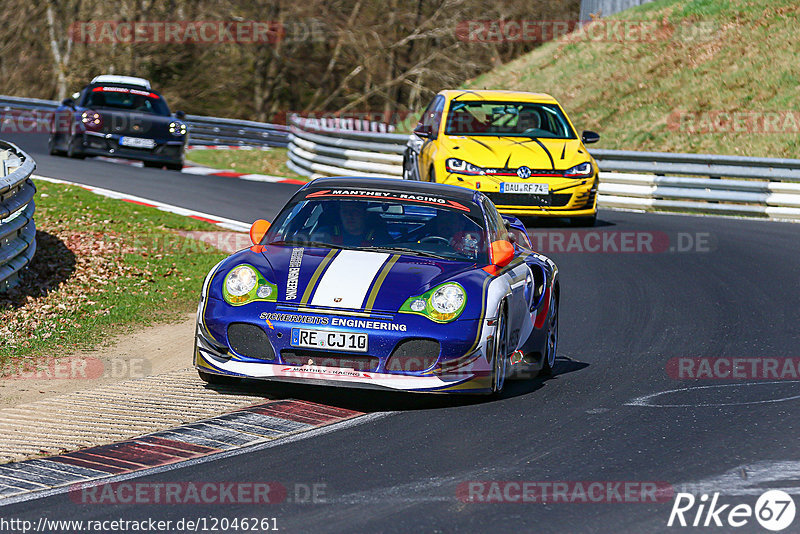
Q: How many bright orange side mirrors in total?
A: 2